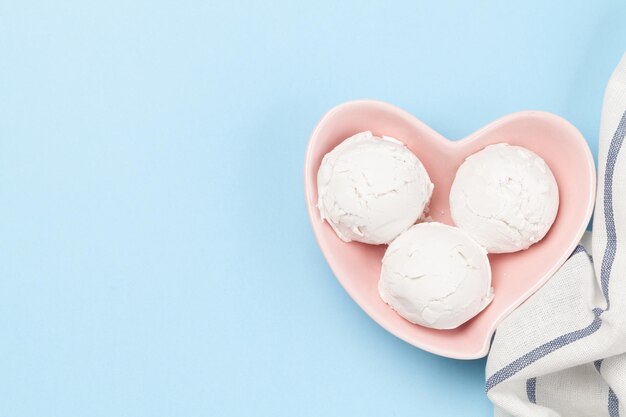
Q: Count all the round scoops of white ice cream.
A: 3